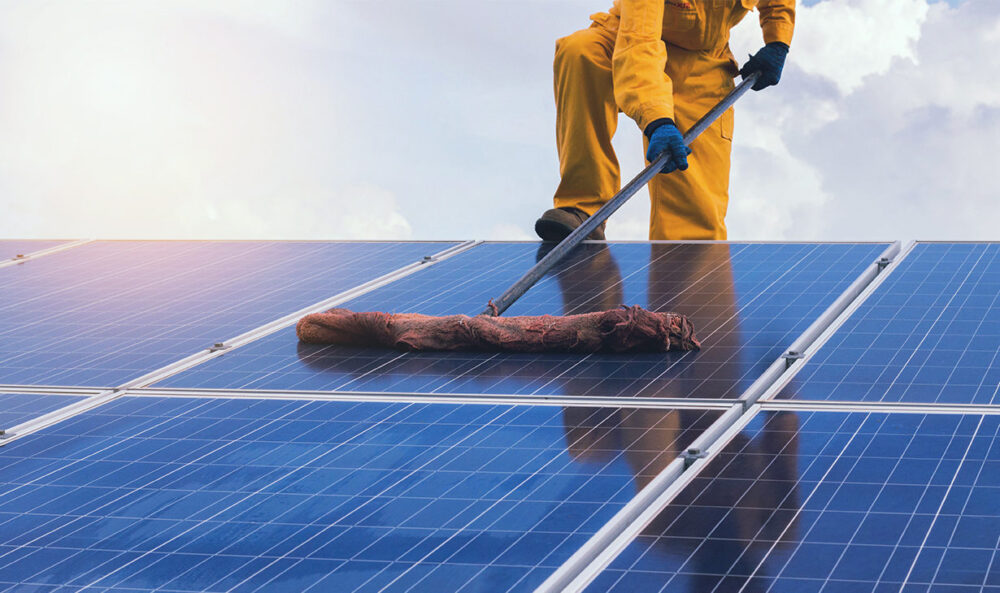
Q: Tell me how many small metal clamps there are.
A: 7